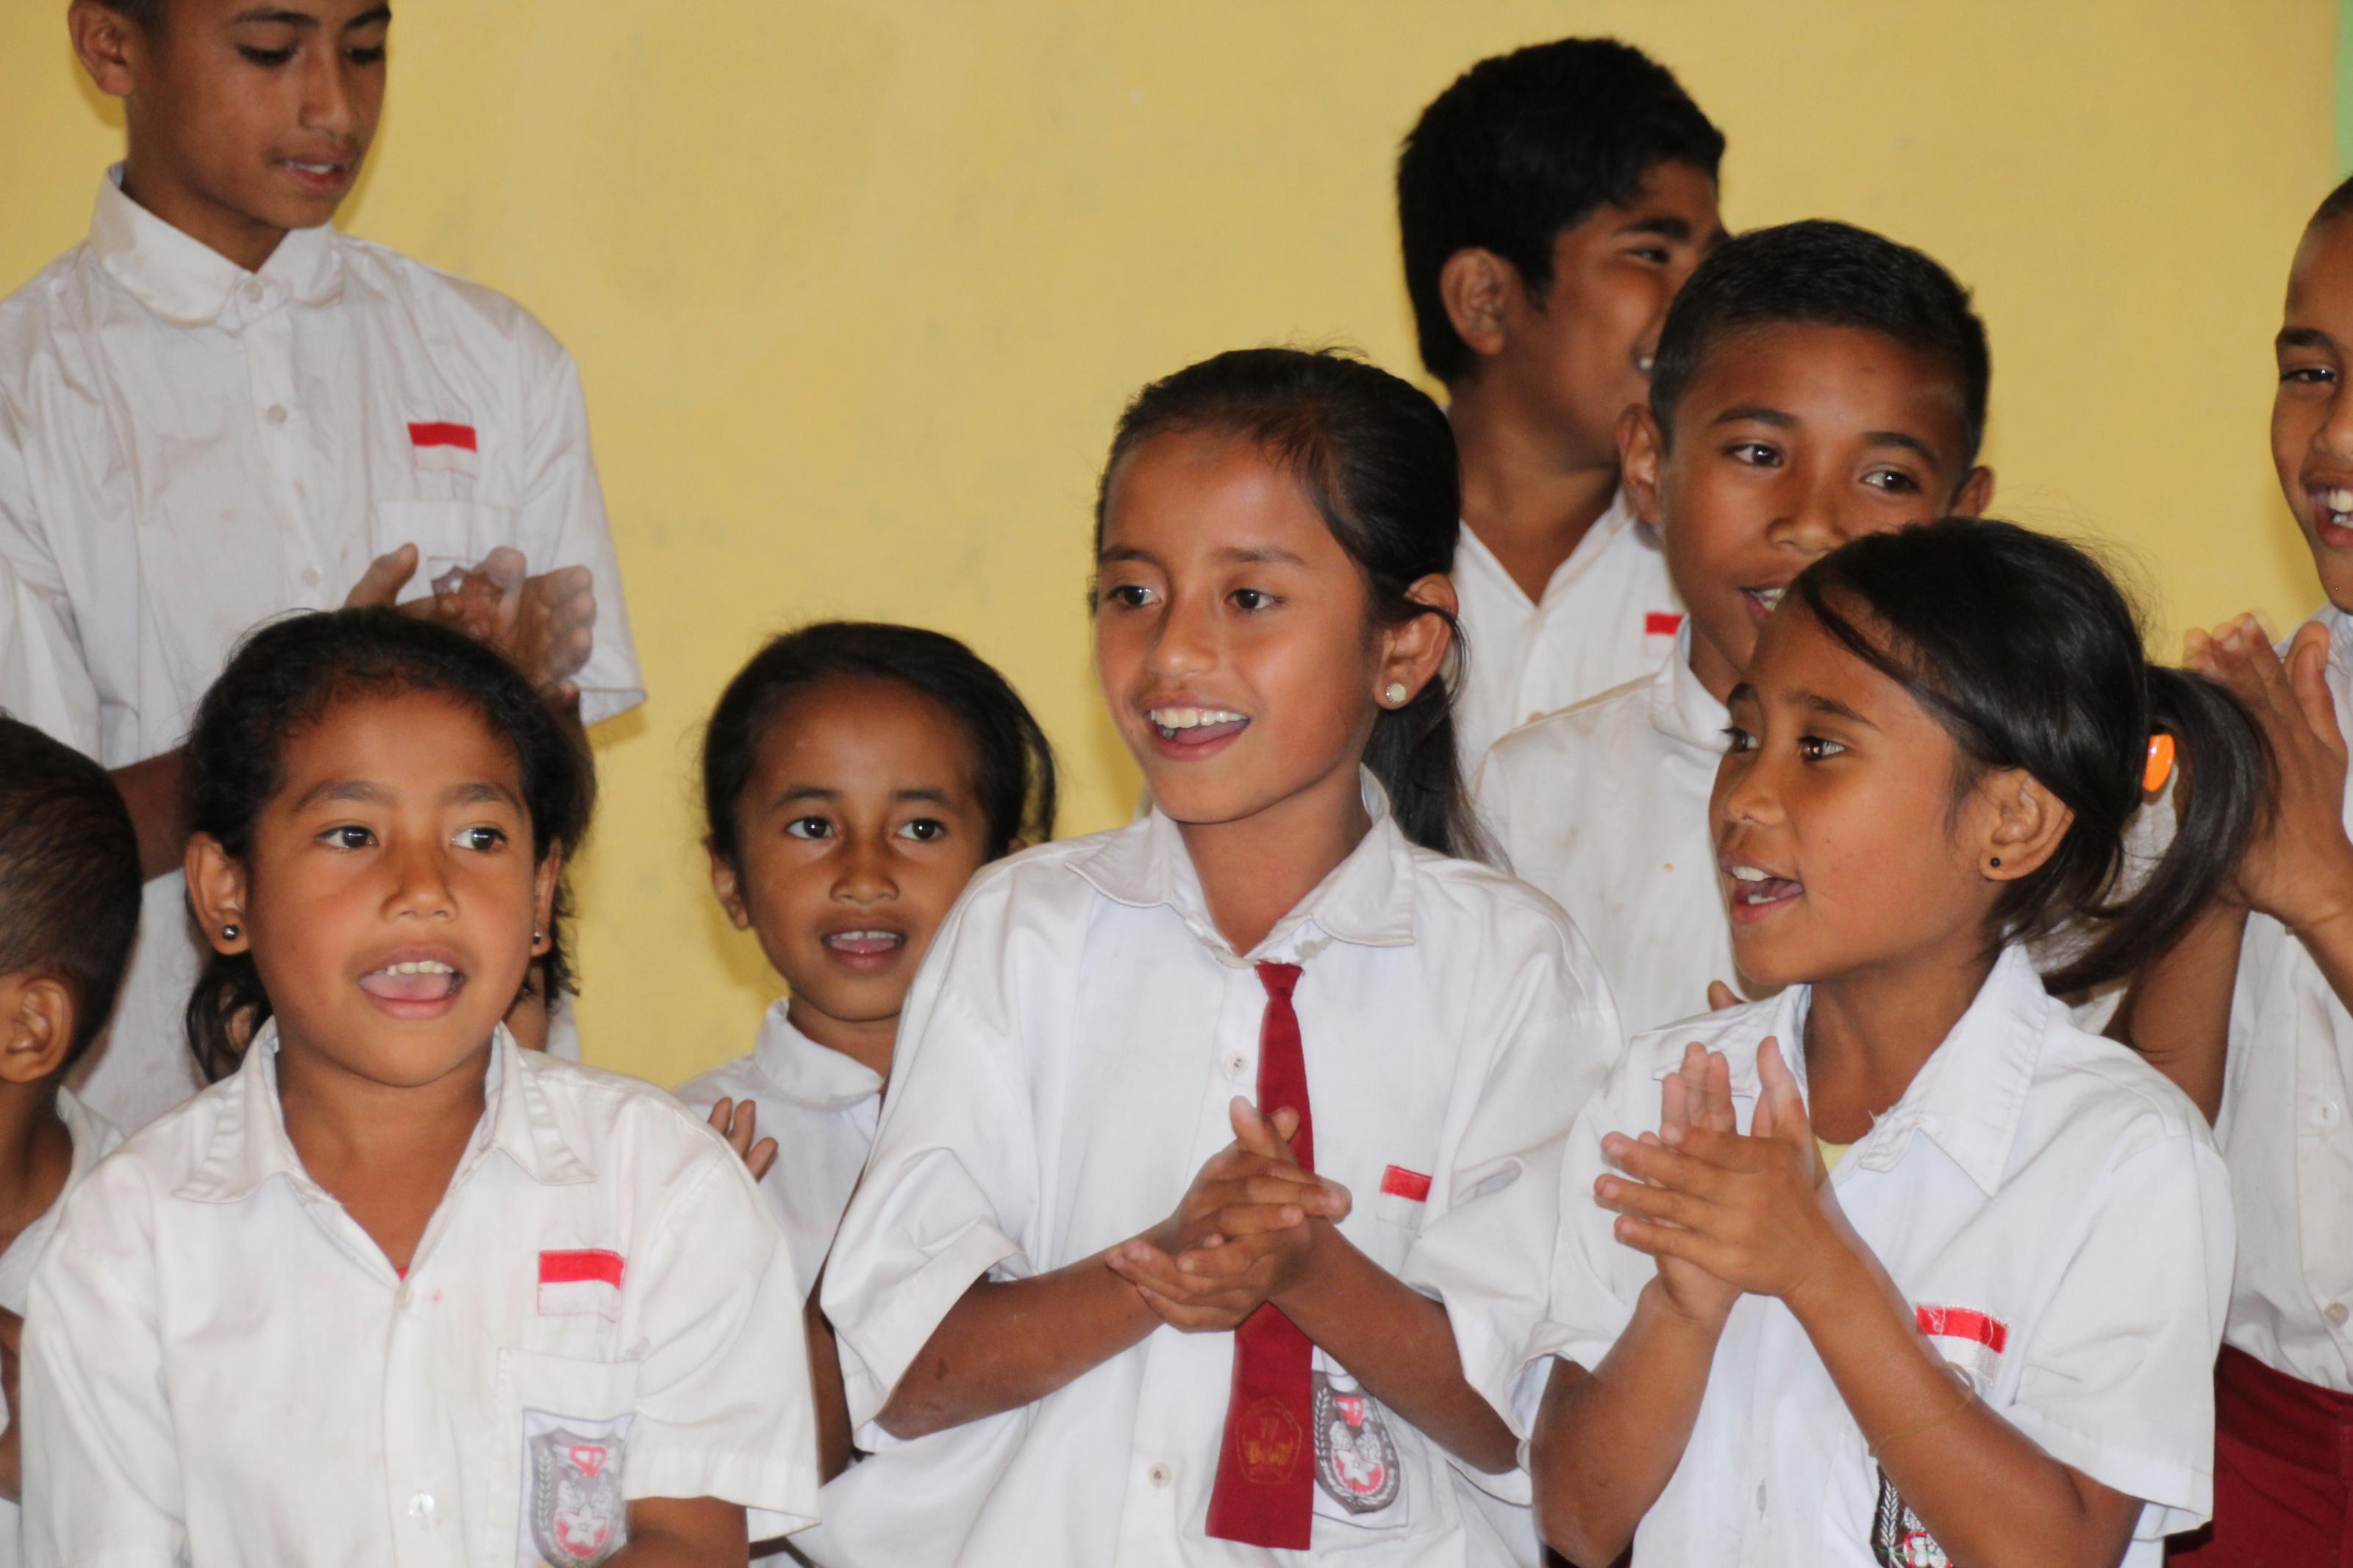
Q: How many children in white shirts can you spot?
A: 9